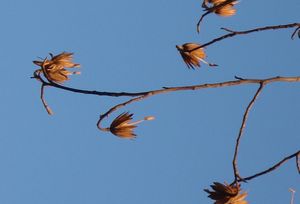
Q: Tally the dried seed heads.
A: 5